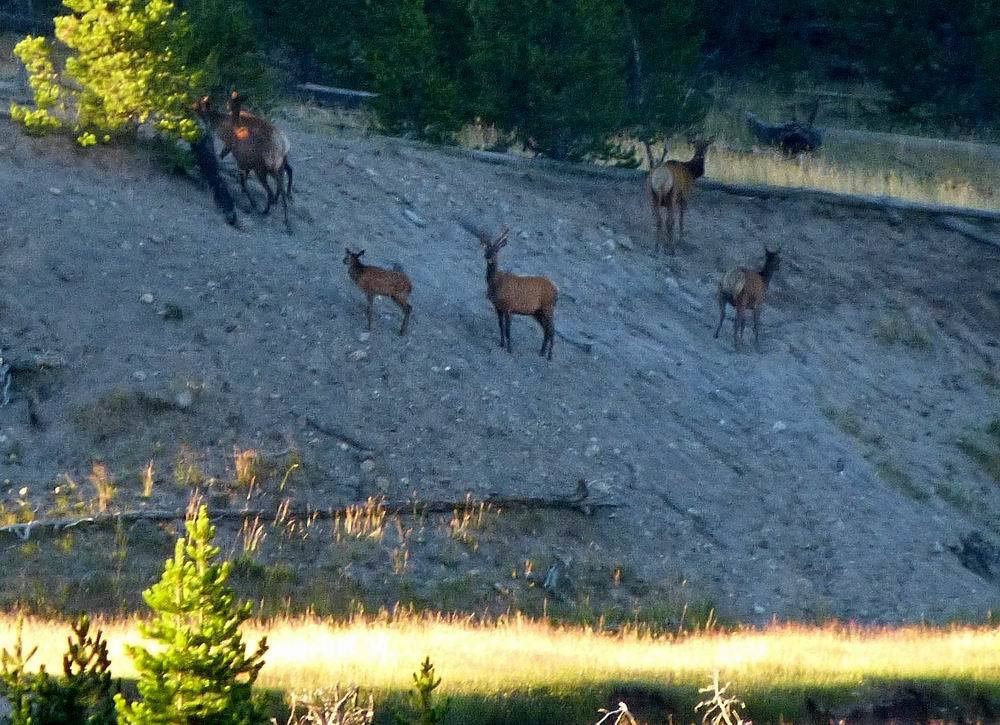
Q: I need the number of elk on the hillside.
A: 6